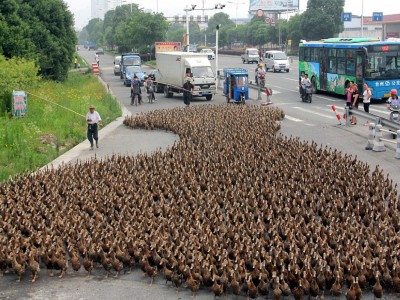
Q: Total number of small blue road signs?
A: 2